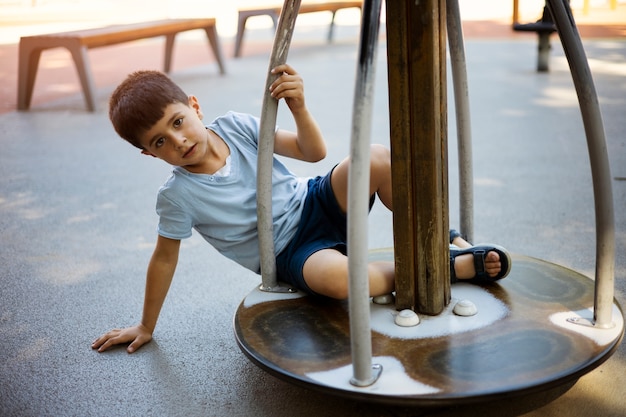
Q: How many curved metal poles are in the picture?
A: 4